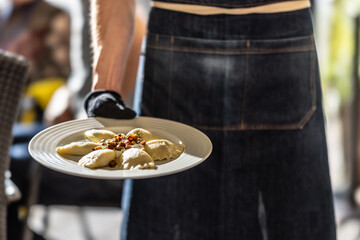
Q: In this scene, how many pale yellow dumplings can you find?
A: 6